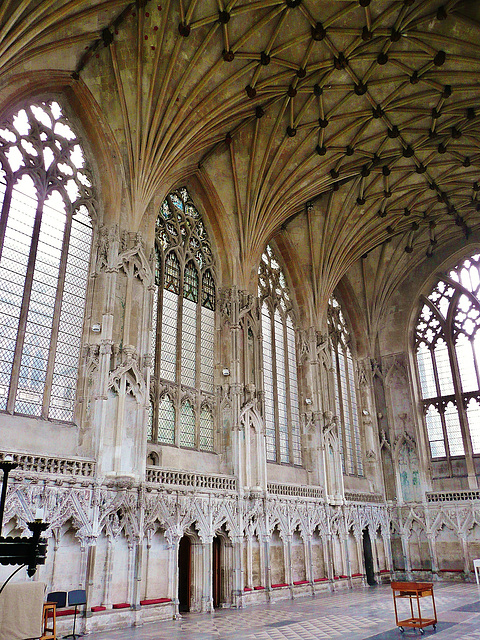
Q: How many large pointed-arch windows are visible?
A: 5